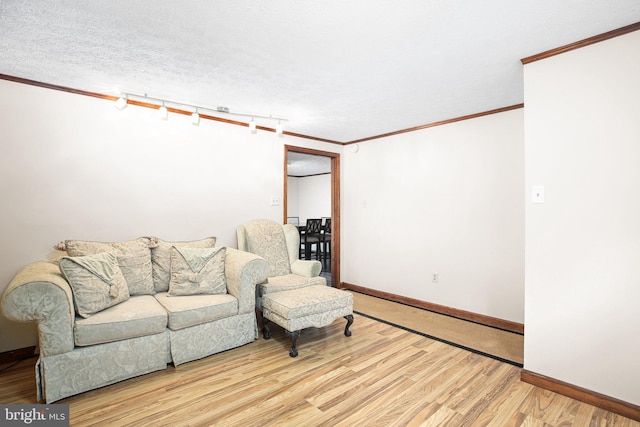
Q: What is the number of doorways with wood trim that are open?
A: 1